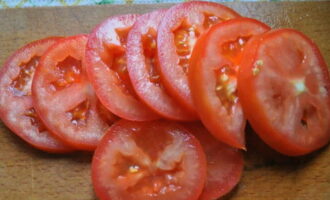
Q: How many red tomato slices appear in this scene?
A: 9